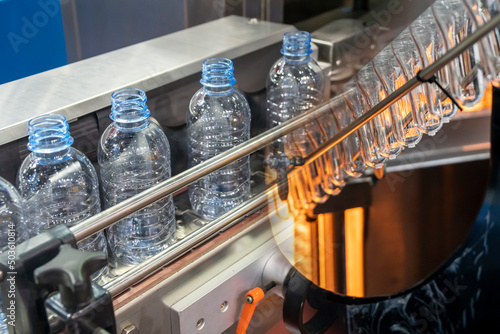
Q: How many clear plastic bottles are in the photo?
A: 5